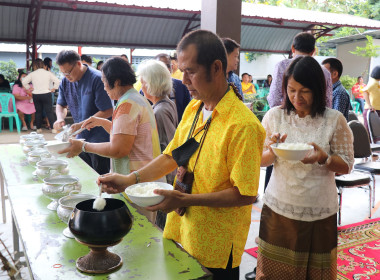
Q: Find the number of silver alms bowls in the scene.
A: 6